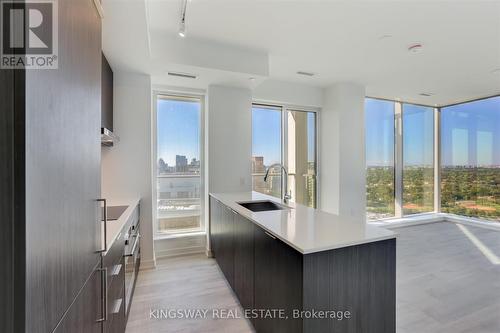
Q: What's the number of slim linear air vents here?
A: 3